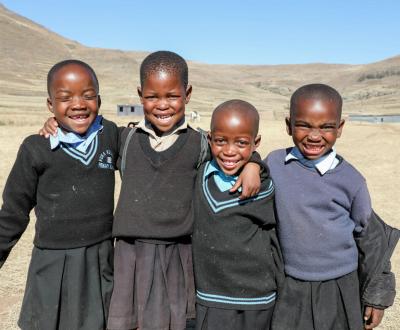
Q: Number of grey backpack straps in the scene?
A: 2